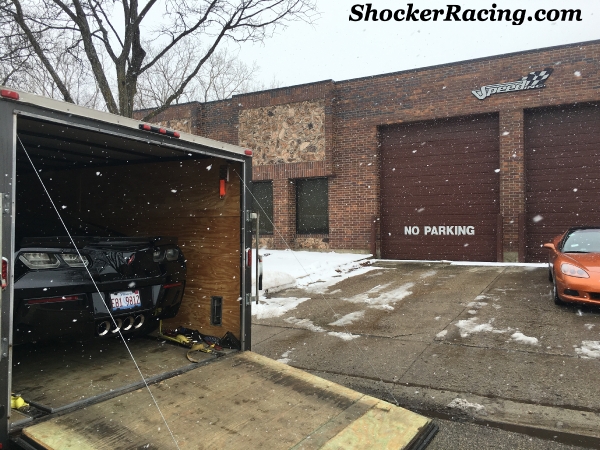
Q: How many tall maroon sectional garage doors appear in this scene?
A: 2